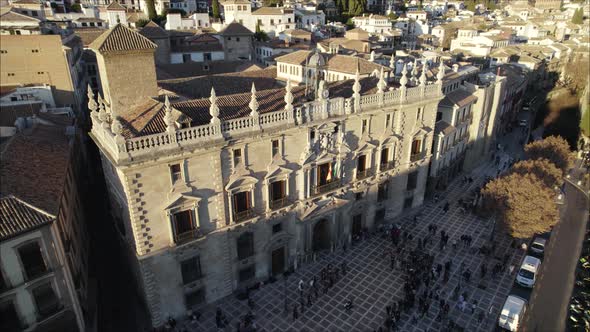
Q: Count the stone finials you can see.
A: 14